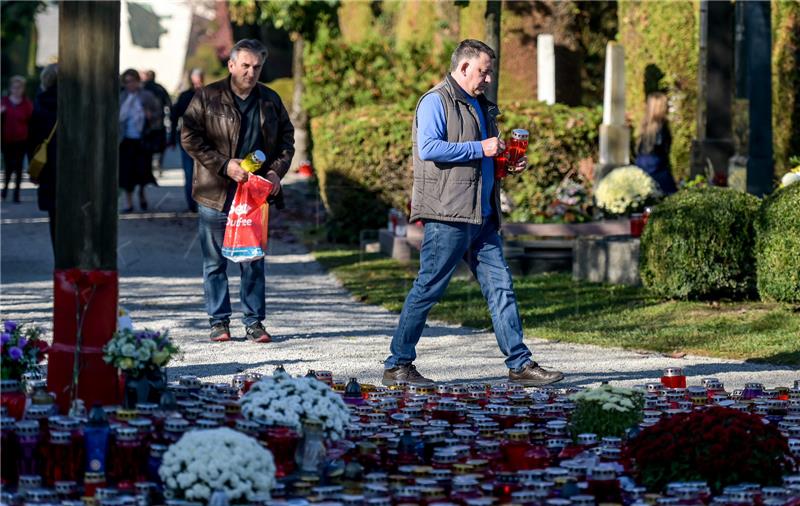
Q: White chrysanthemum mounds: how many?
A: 4